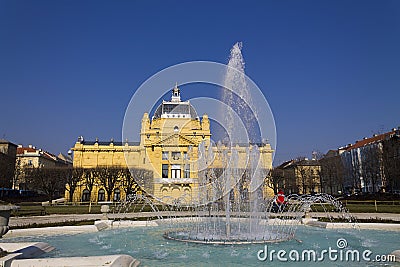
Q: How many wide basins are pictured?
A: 1